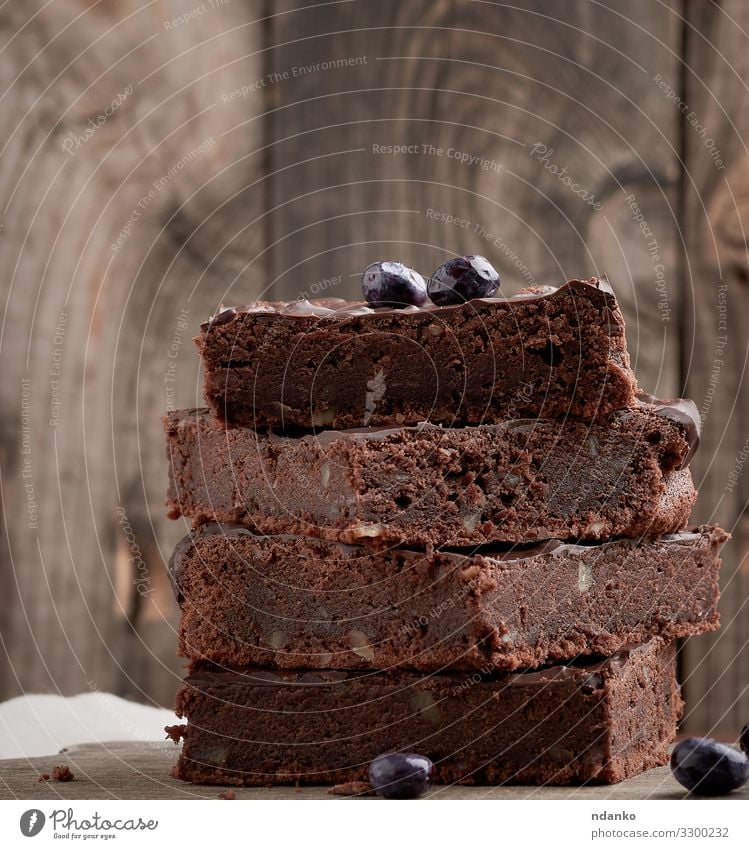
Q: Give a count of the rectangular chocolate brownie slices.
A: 4